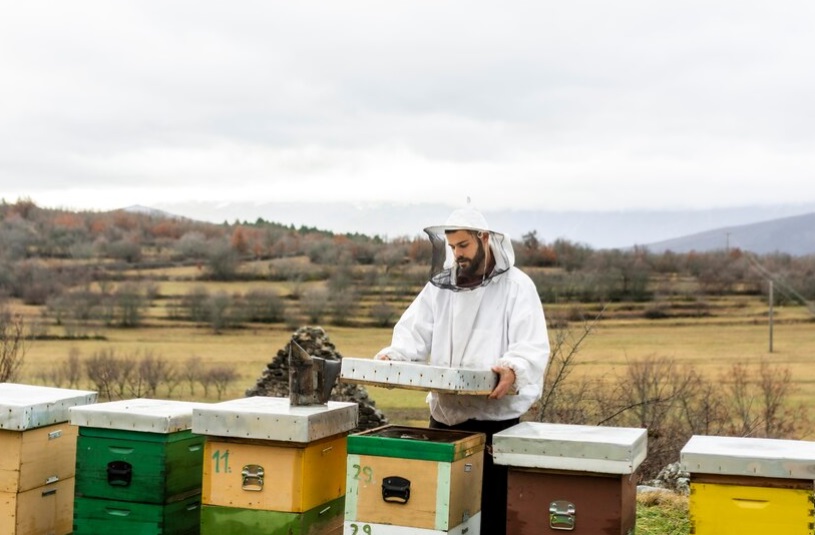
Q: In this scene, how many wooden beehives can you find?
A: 6